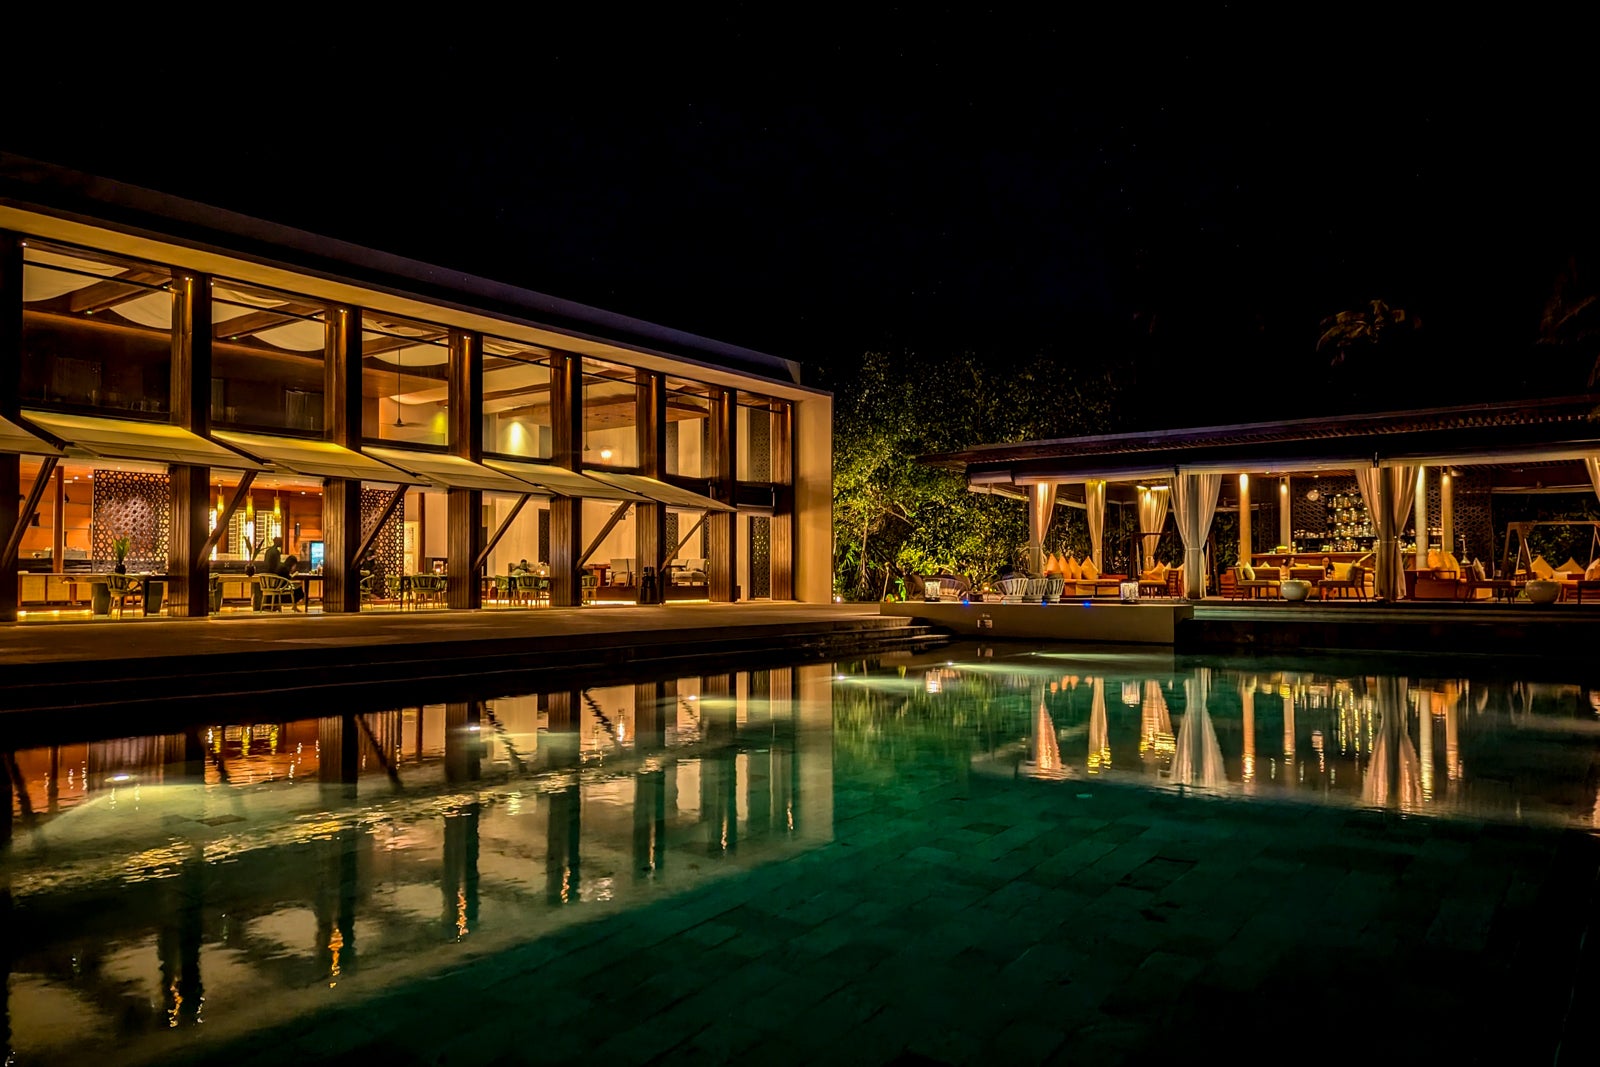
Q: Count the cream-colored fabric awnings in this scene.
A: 6